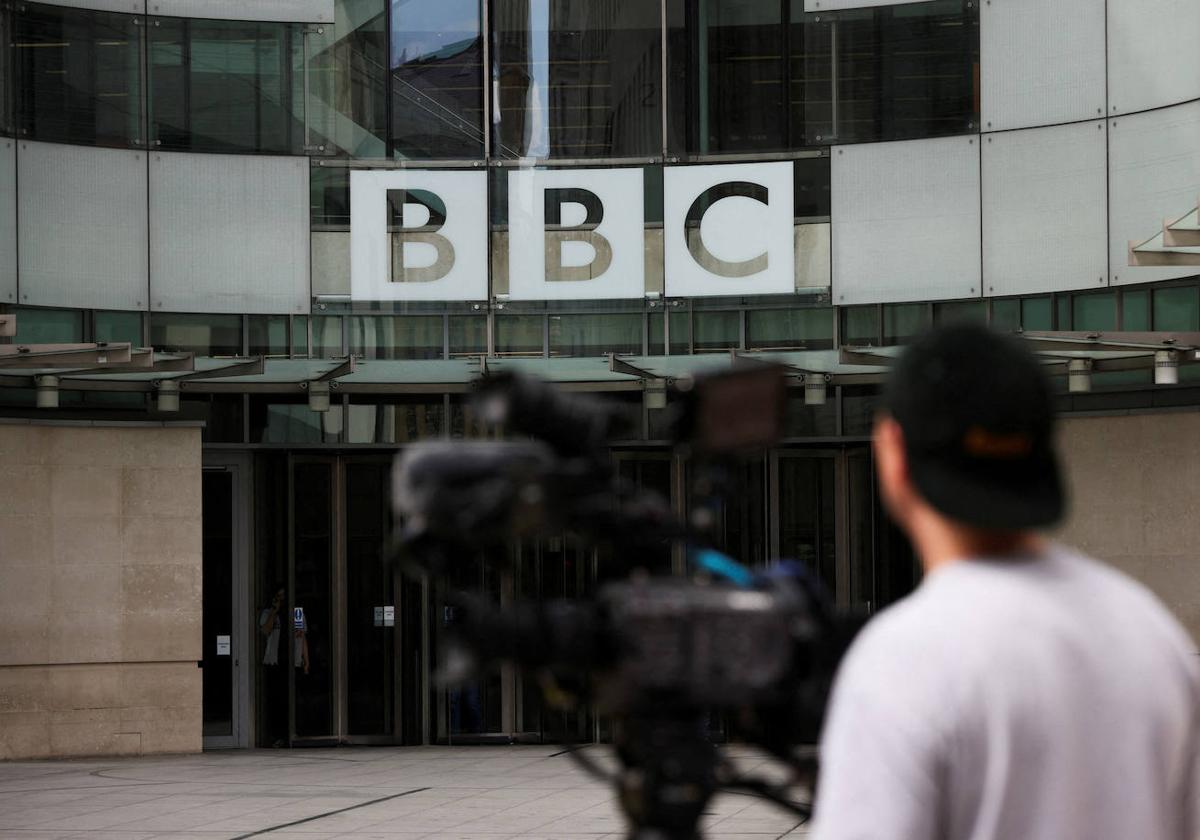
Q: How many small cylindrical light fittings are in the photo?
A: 7